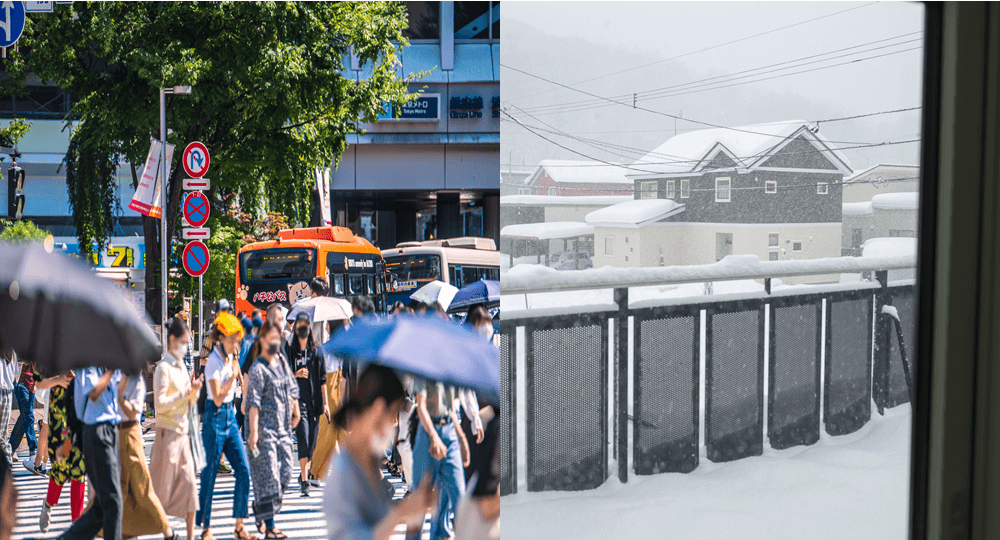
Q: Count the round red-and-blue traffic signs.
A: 3